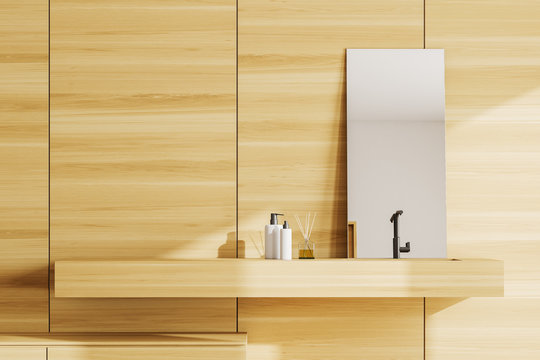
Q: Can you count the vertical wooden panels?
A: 4